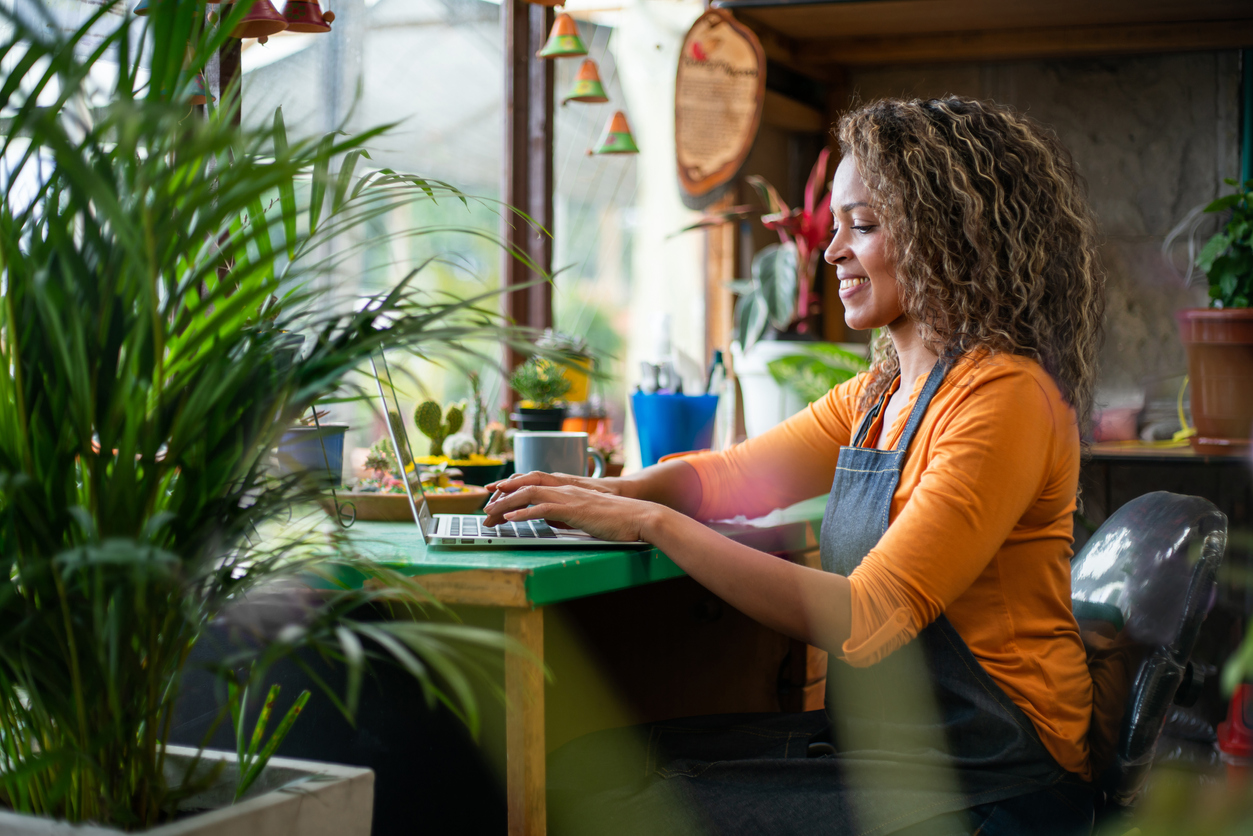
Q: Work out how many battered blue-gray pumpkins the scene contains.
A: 0